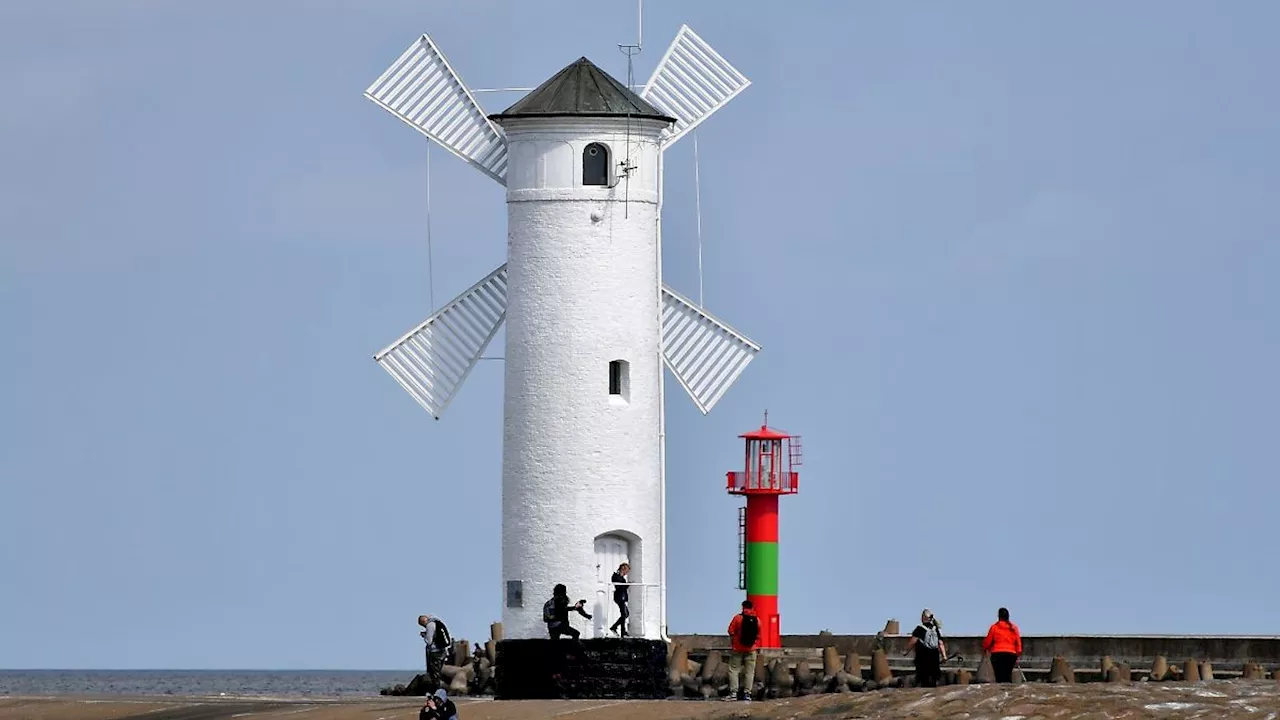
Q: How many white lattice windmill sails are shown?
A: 4